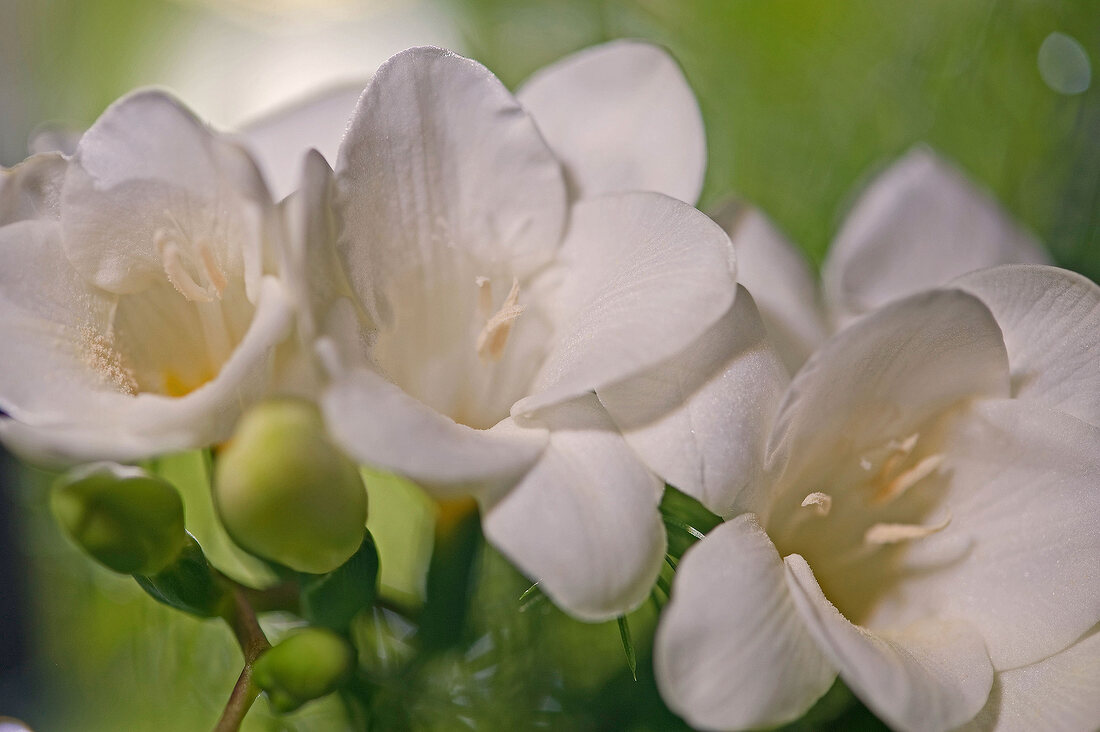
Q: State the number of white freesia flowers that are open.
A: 3